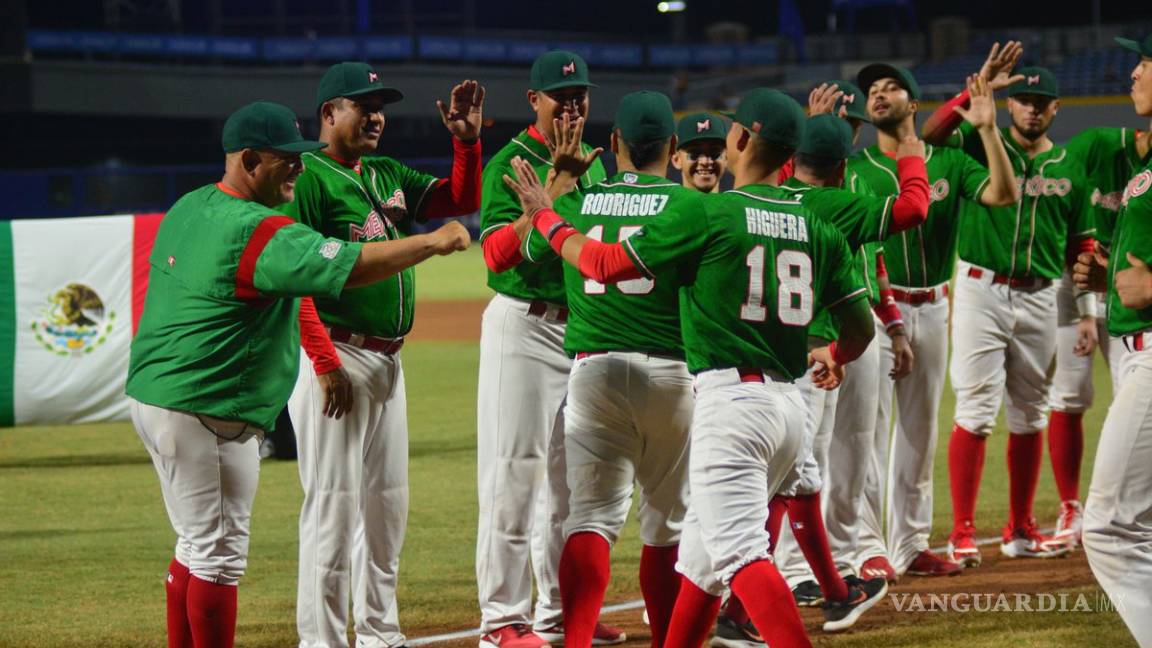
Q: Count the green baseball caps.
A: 11